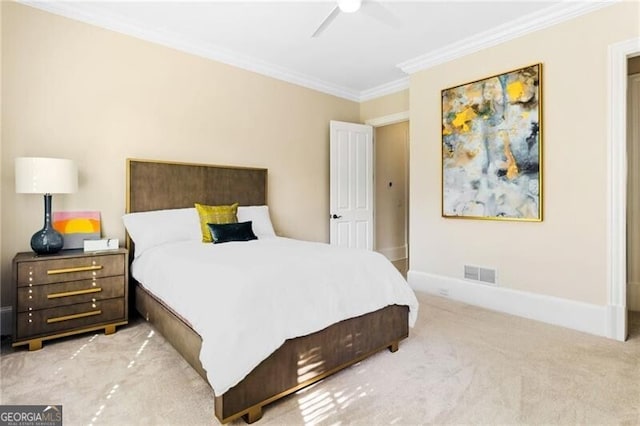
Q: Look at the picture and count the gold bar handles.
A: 3